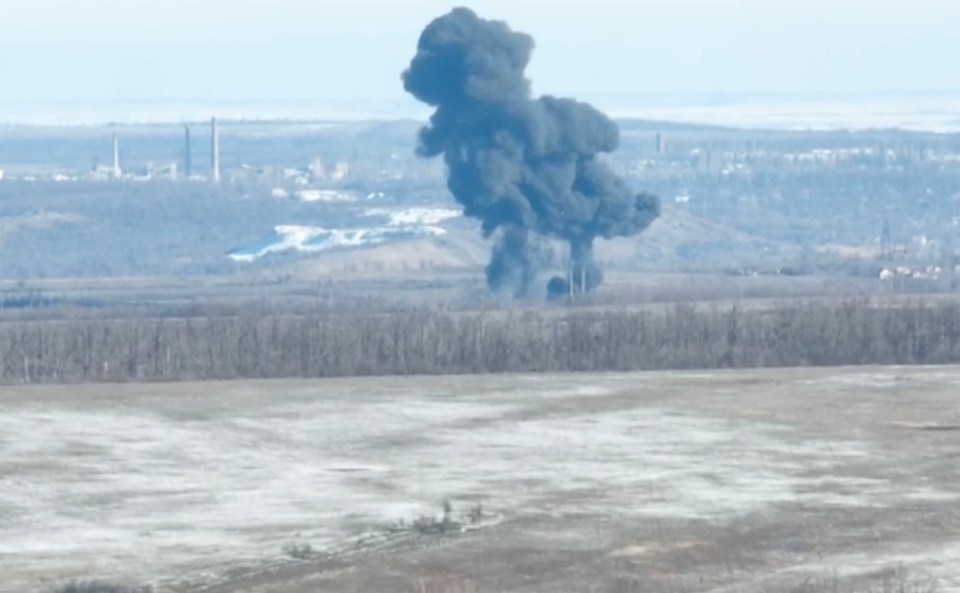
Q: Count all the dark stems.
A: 2